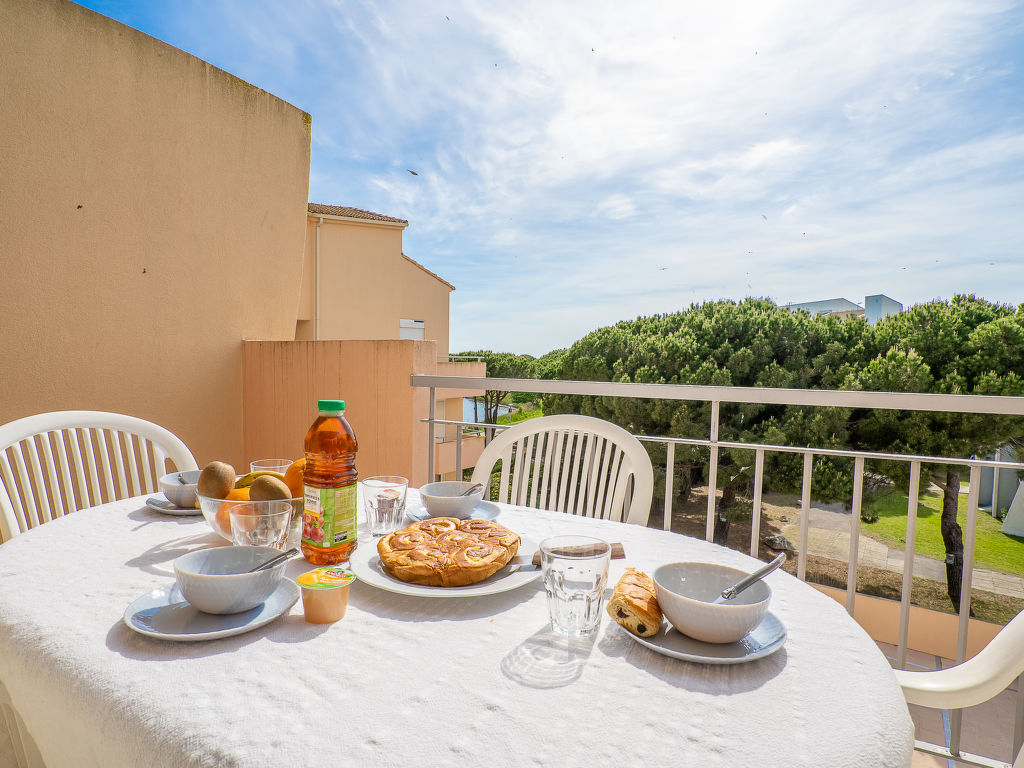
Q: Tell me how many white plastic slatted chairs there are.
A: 3